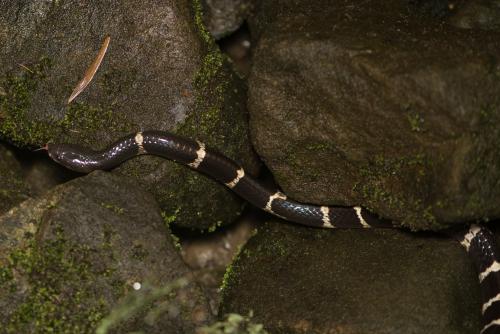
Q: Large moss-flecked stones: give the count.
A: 4